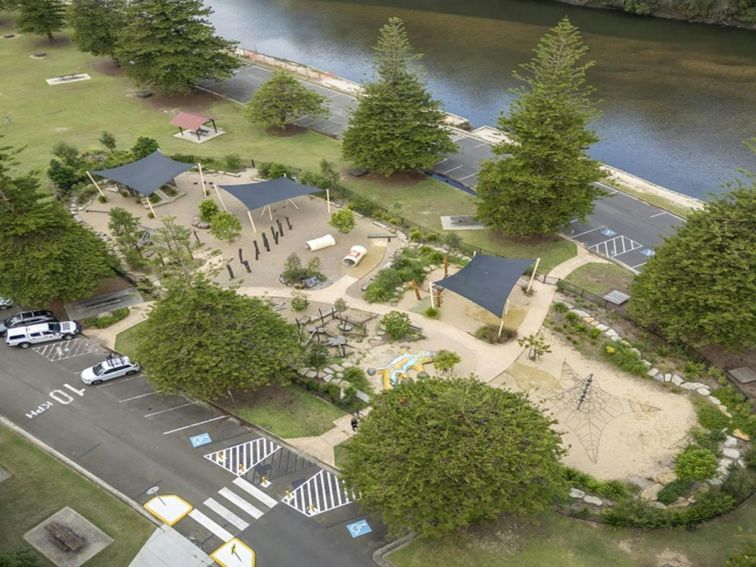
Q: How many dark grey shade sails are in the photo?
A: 3